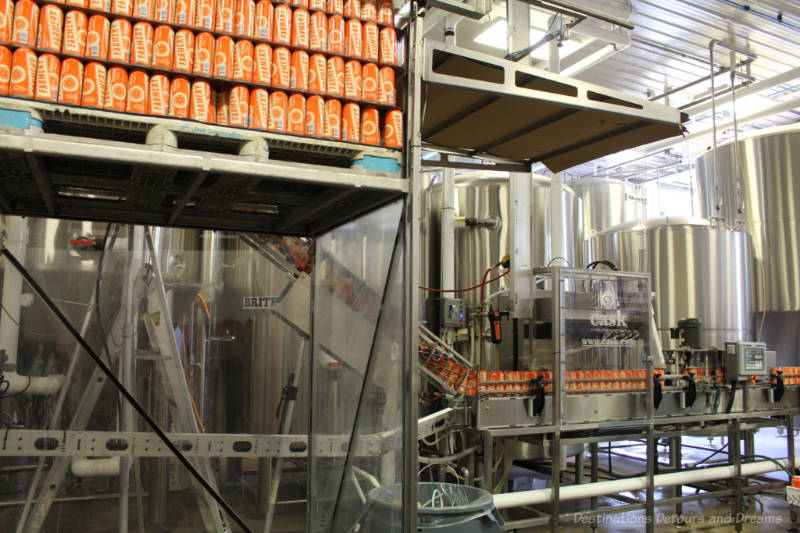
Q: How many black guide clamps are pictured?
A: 4